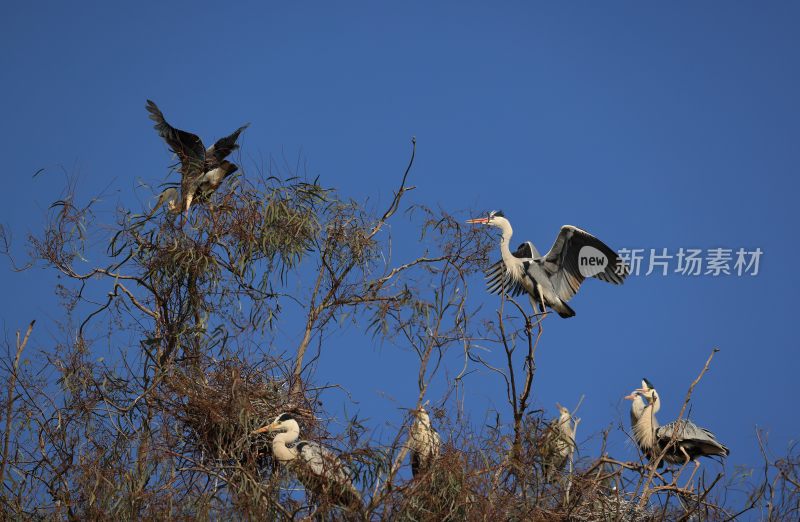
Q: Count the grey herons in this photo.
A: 7